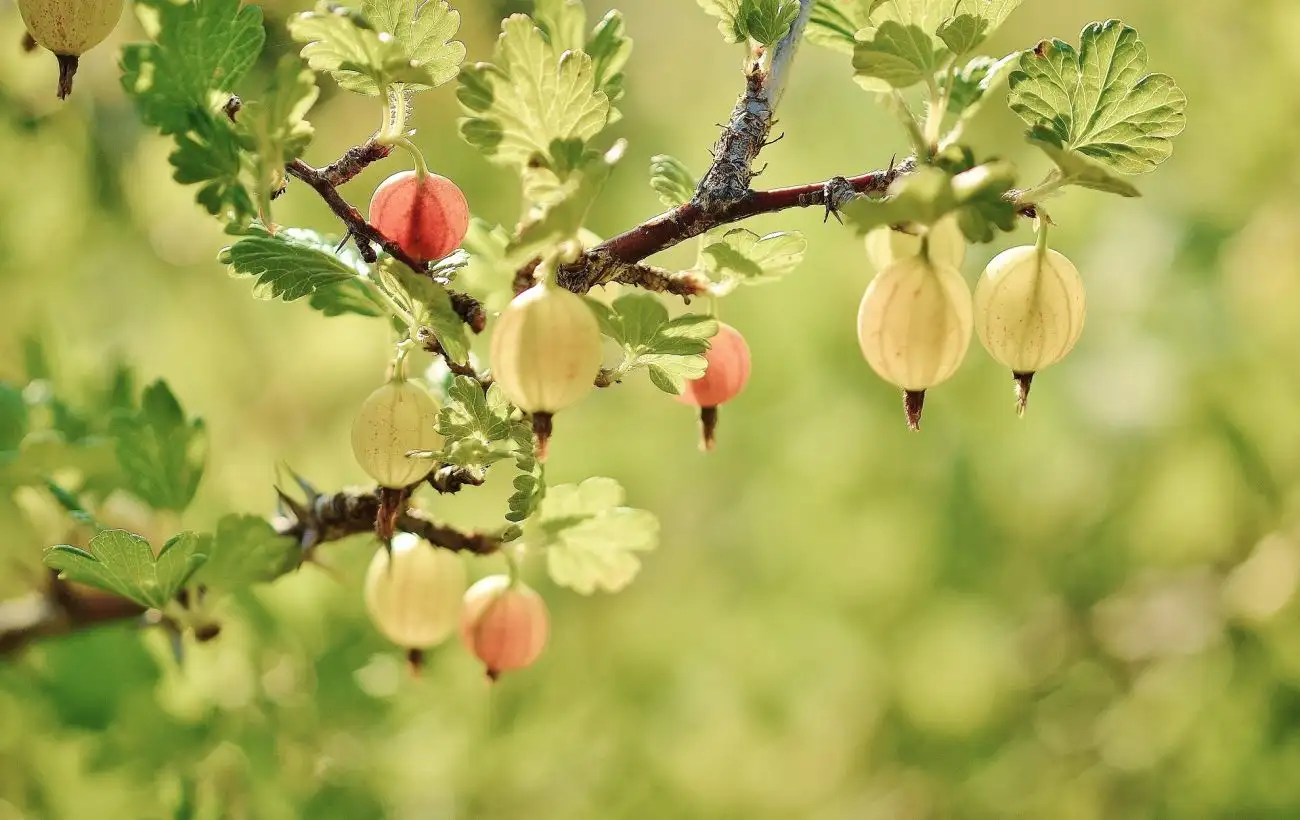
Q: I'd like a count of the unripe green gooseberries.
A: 7